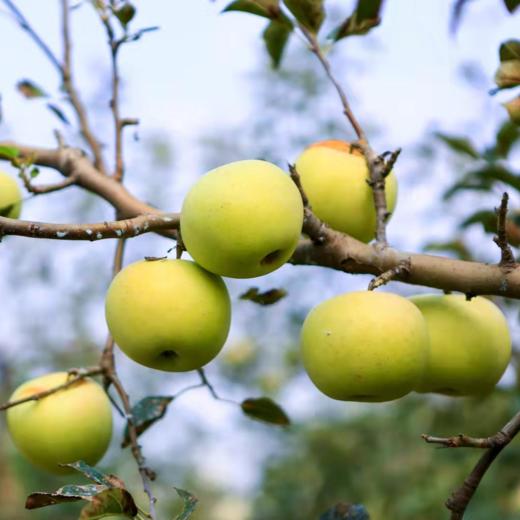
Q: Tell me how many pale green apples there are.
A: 7